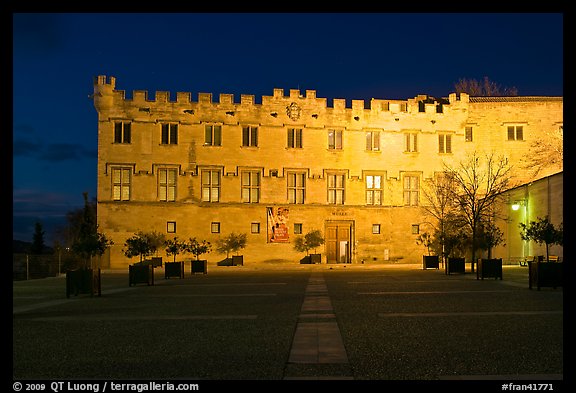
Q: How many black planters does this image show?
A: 11